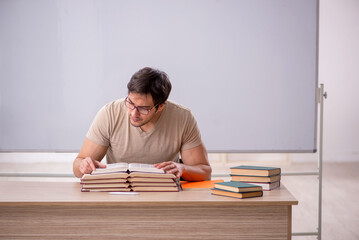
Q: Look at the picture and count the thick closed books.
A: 5